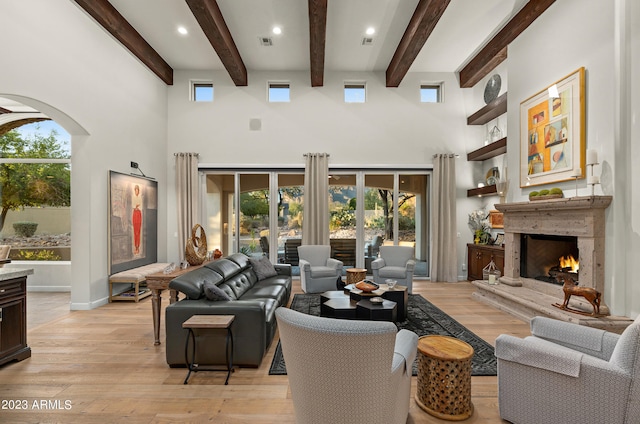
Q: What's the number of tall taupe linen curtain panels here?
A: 3